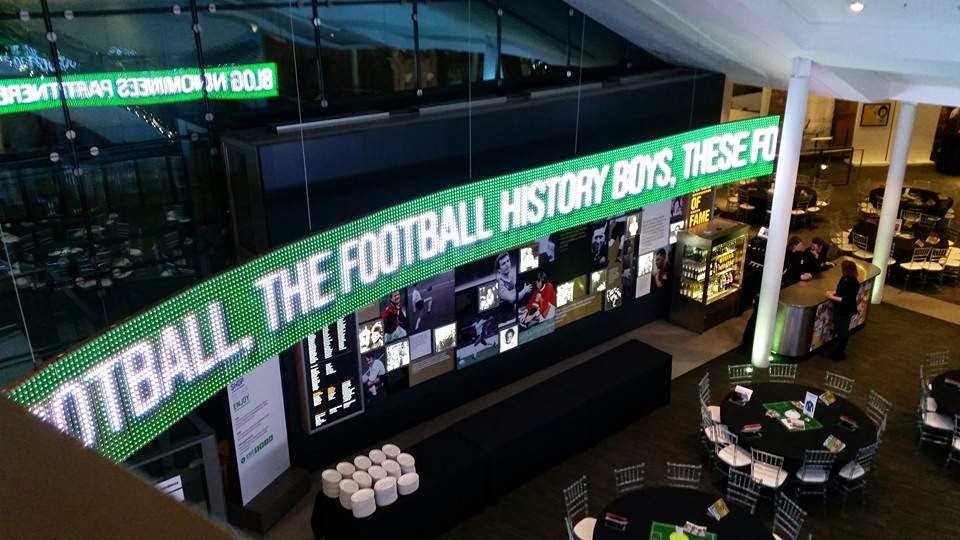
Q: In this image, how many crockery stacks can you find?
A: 13